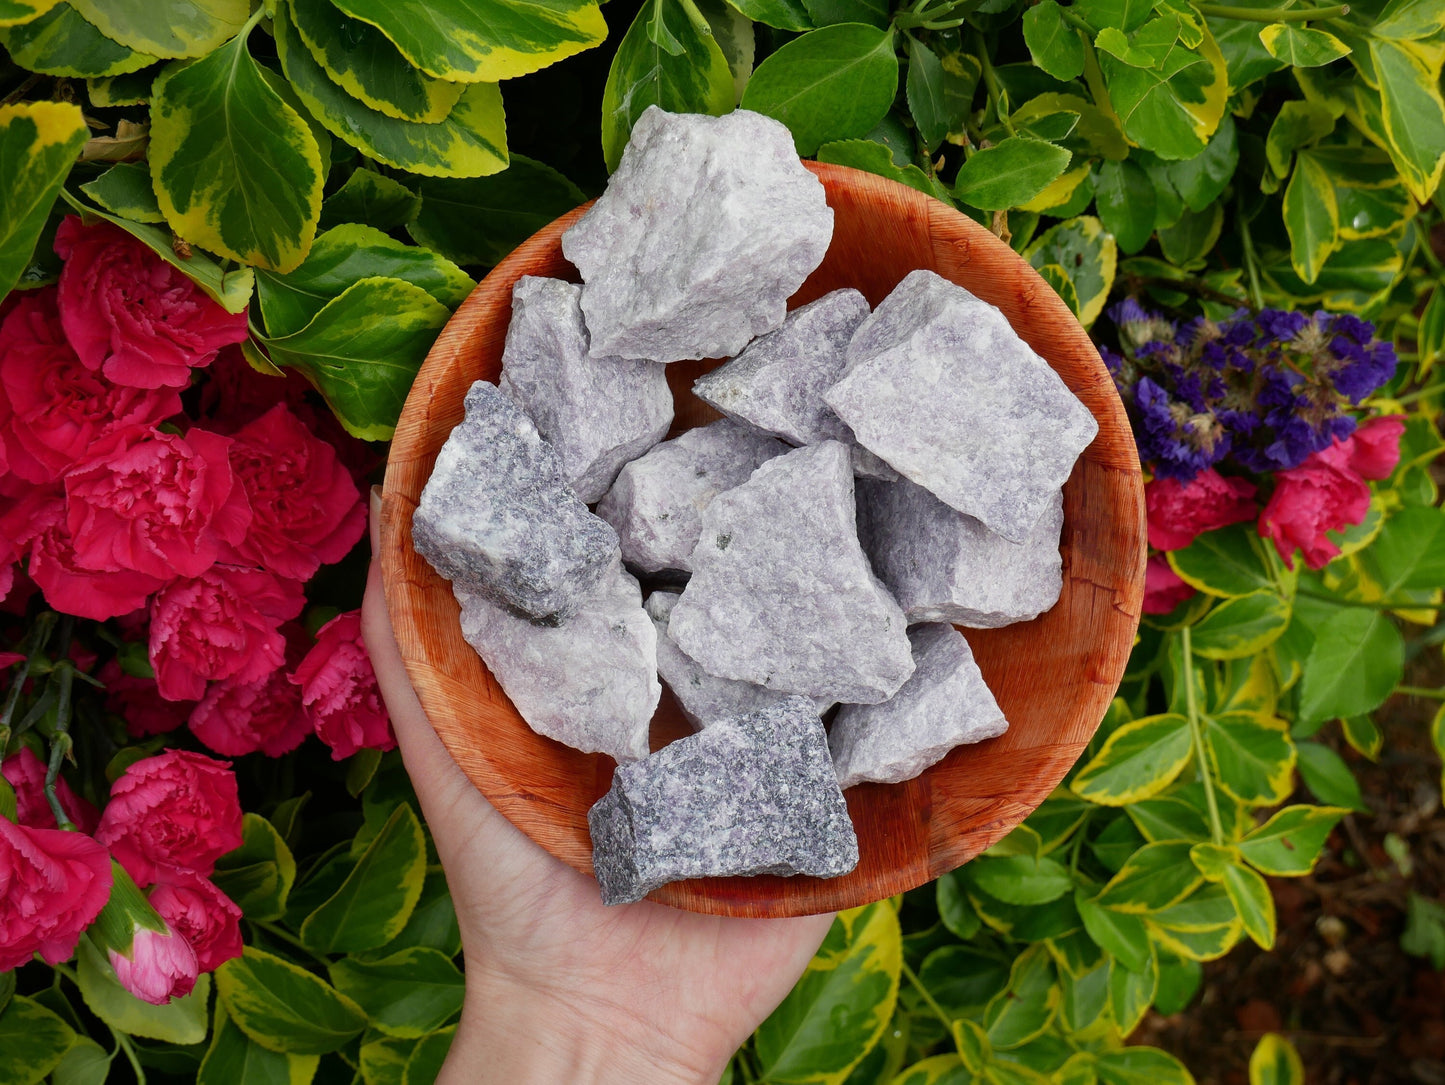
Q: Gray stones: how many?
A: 12